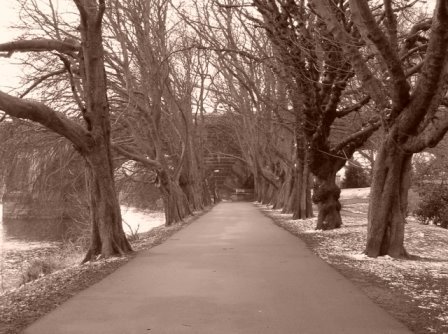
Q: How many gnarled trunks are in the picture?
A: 1